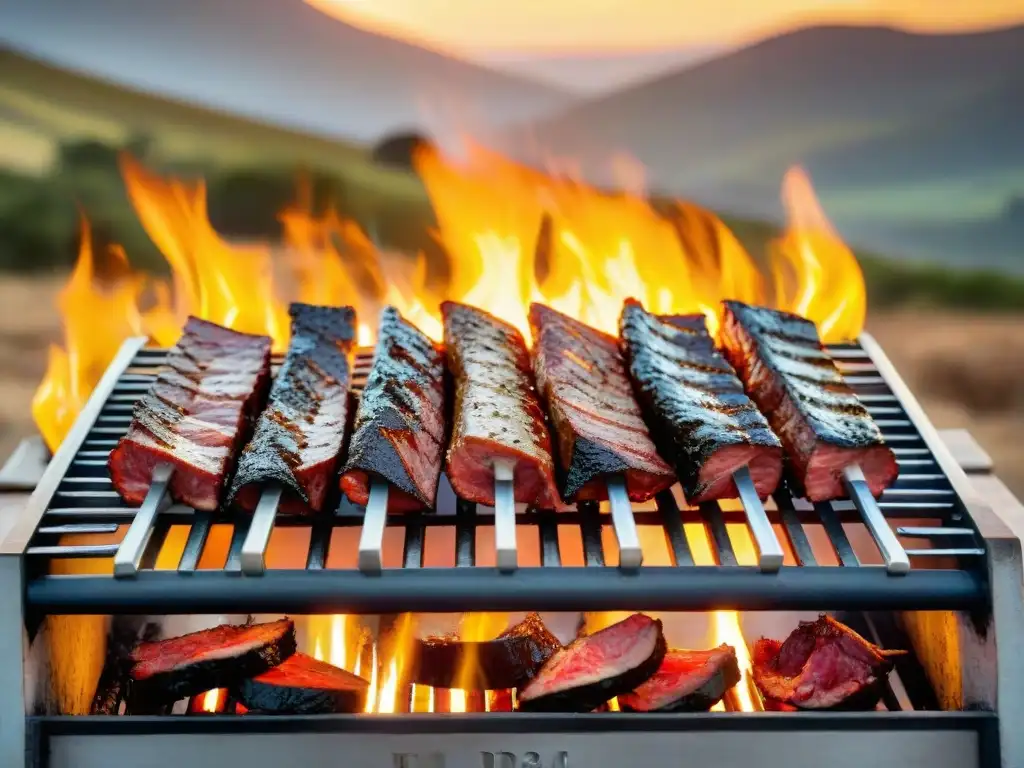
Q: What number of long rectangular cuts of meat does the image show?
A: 7